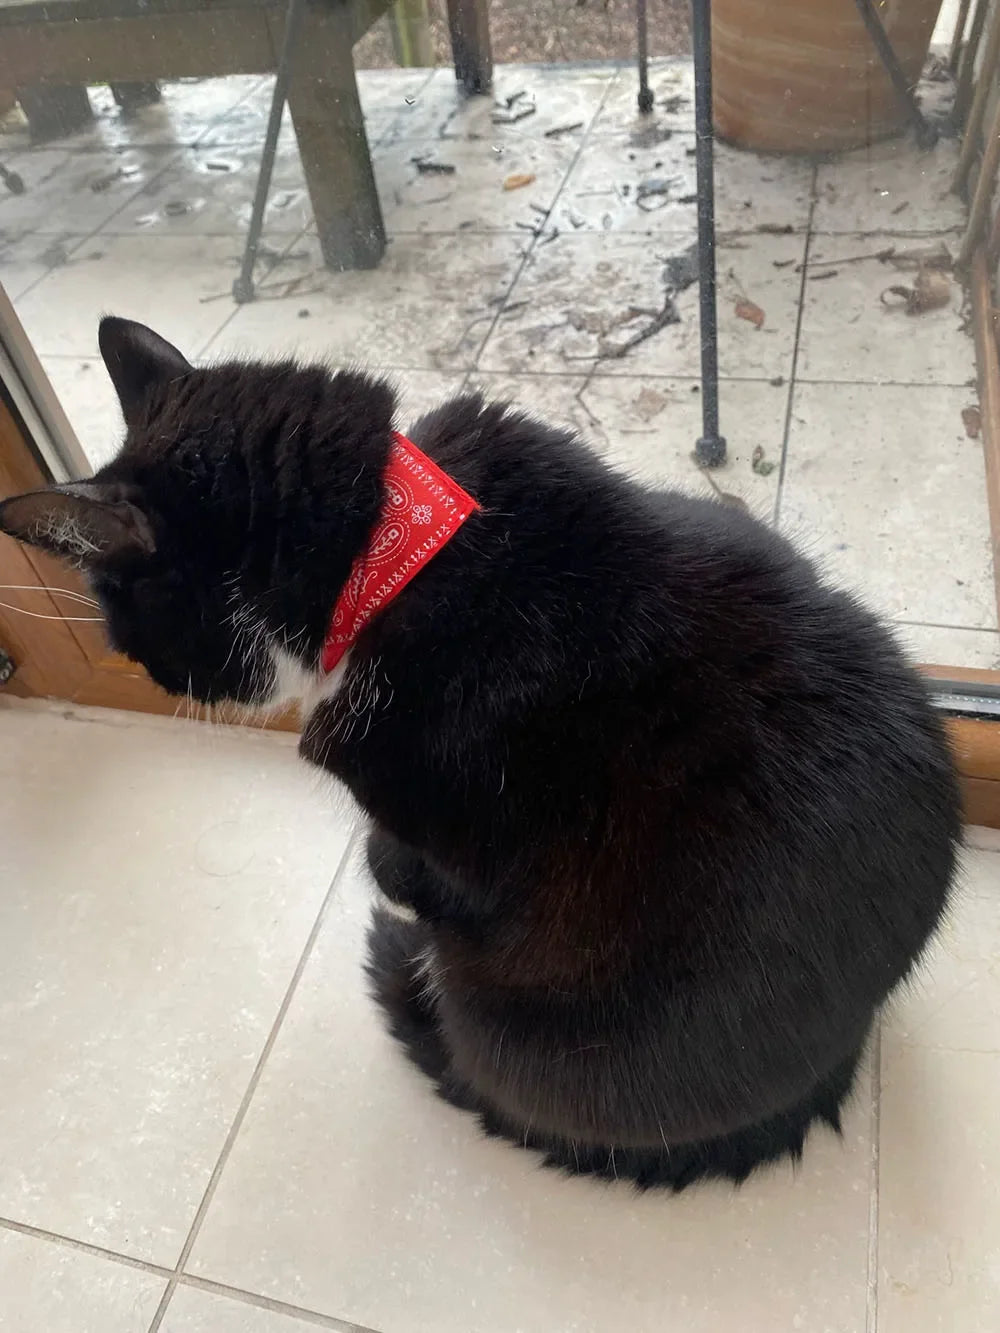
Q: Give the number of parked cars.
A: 0